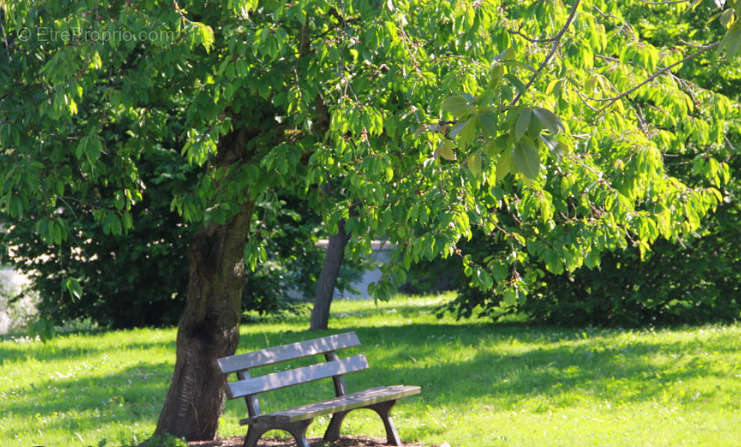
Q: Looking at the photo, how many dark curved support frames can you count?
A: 2